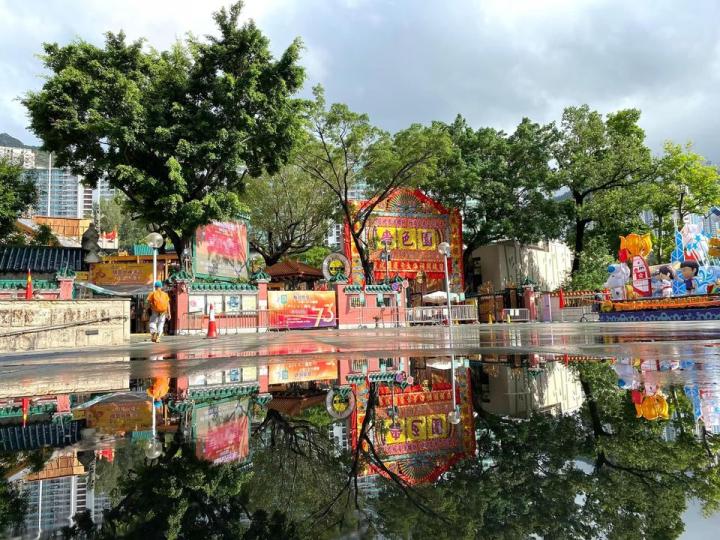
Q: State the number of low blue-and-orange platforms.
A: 1